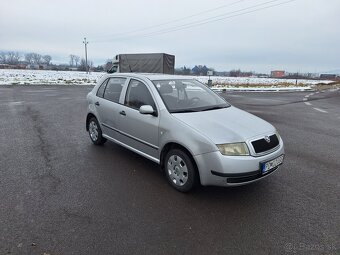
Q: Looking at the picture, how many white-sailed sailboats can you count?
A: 0